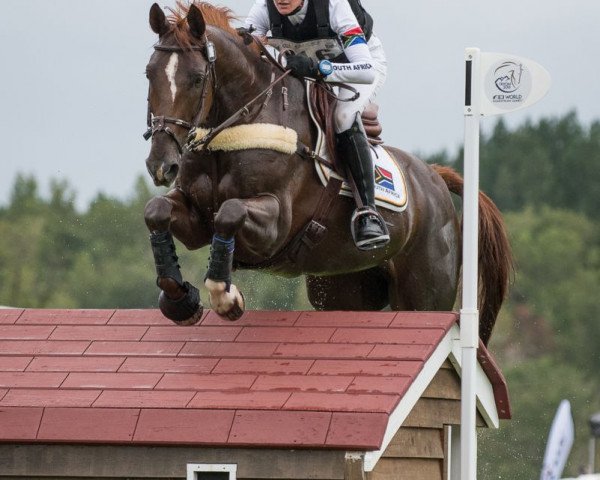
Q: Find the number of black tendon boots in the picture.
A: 2